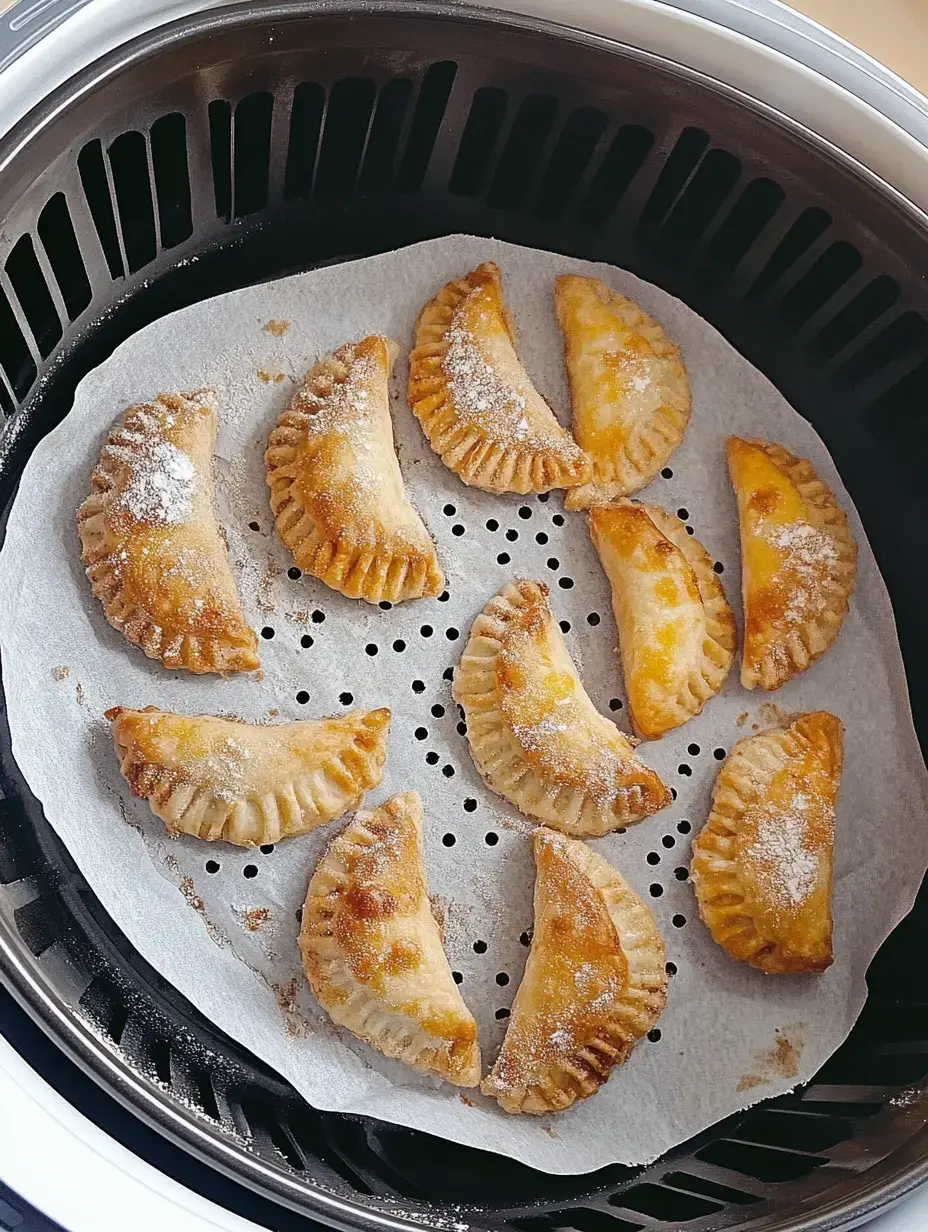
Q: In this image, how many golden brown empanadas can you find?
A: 11